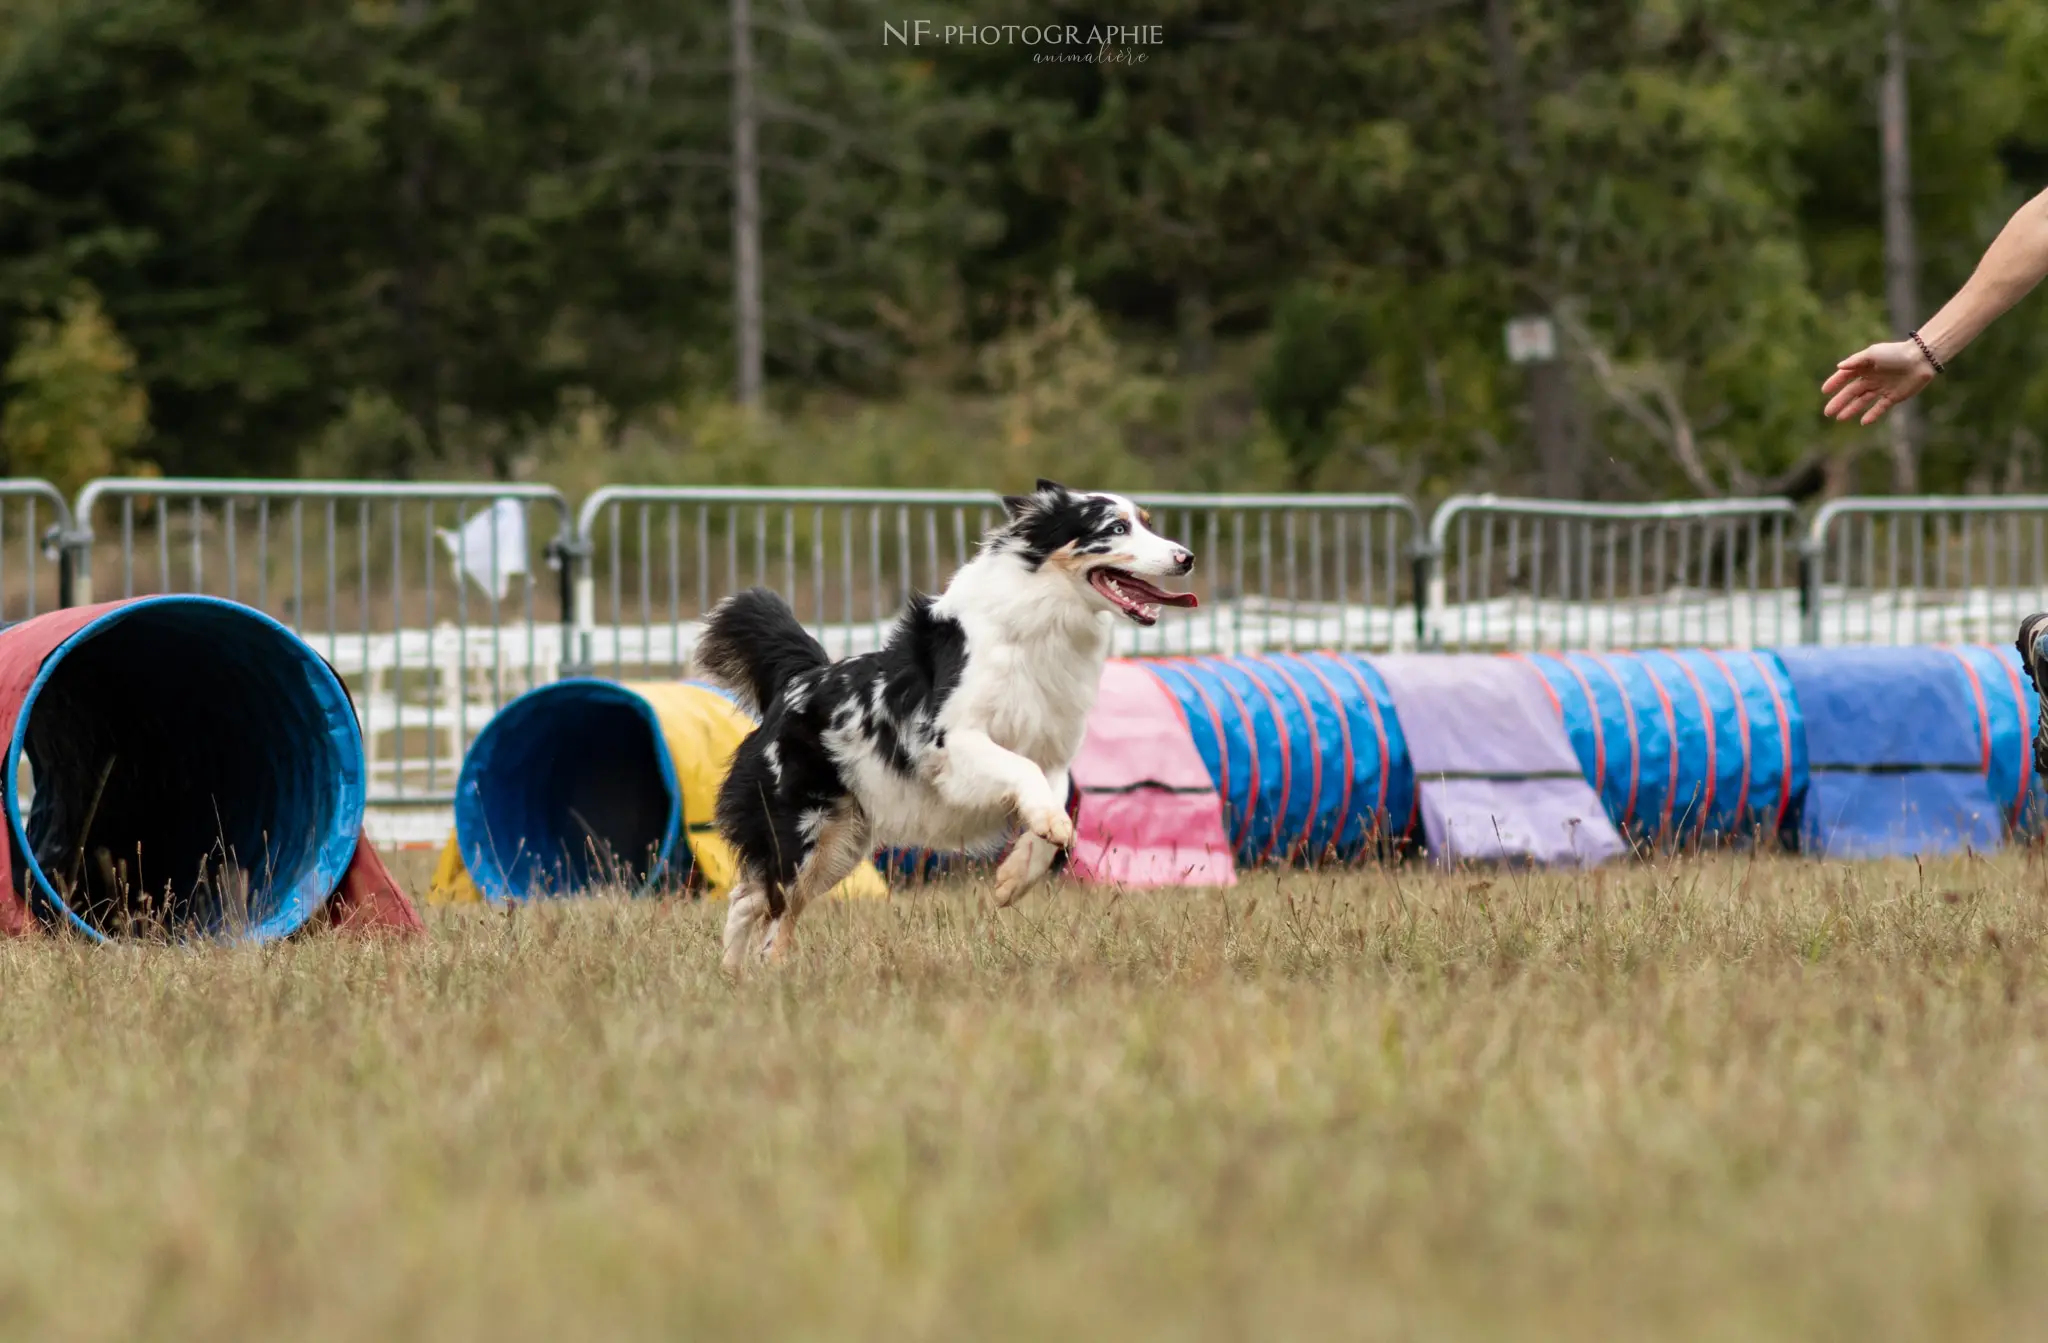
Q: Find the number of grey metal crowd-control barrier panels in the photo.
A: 6